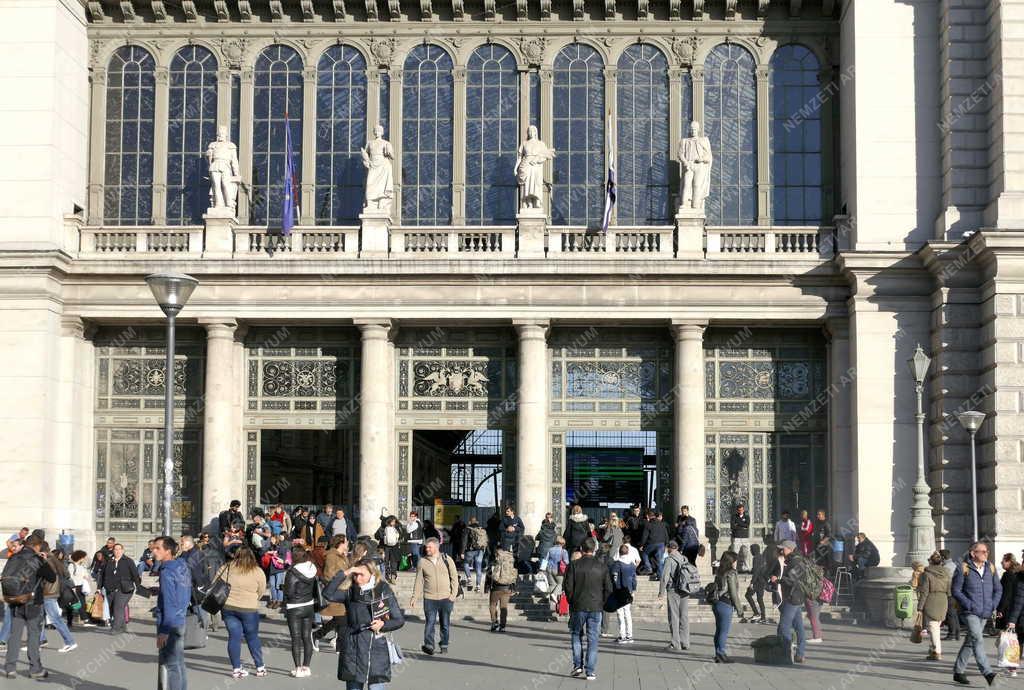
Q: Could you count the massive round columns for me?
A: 4